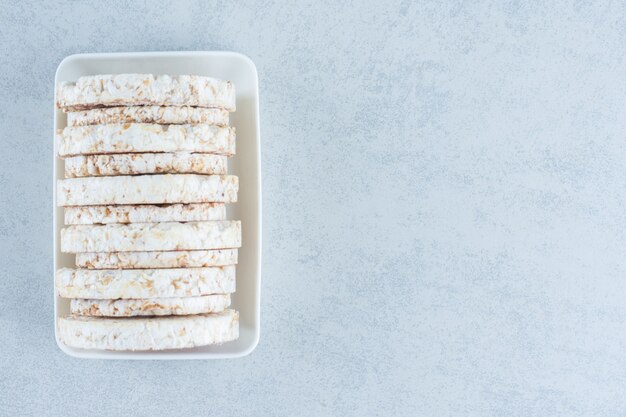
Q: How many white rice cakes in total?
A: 11